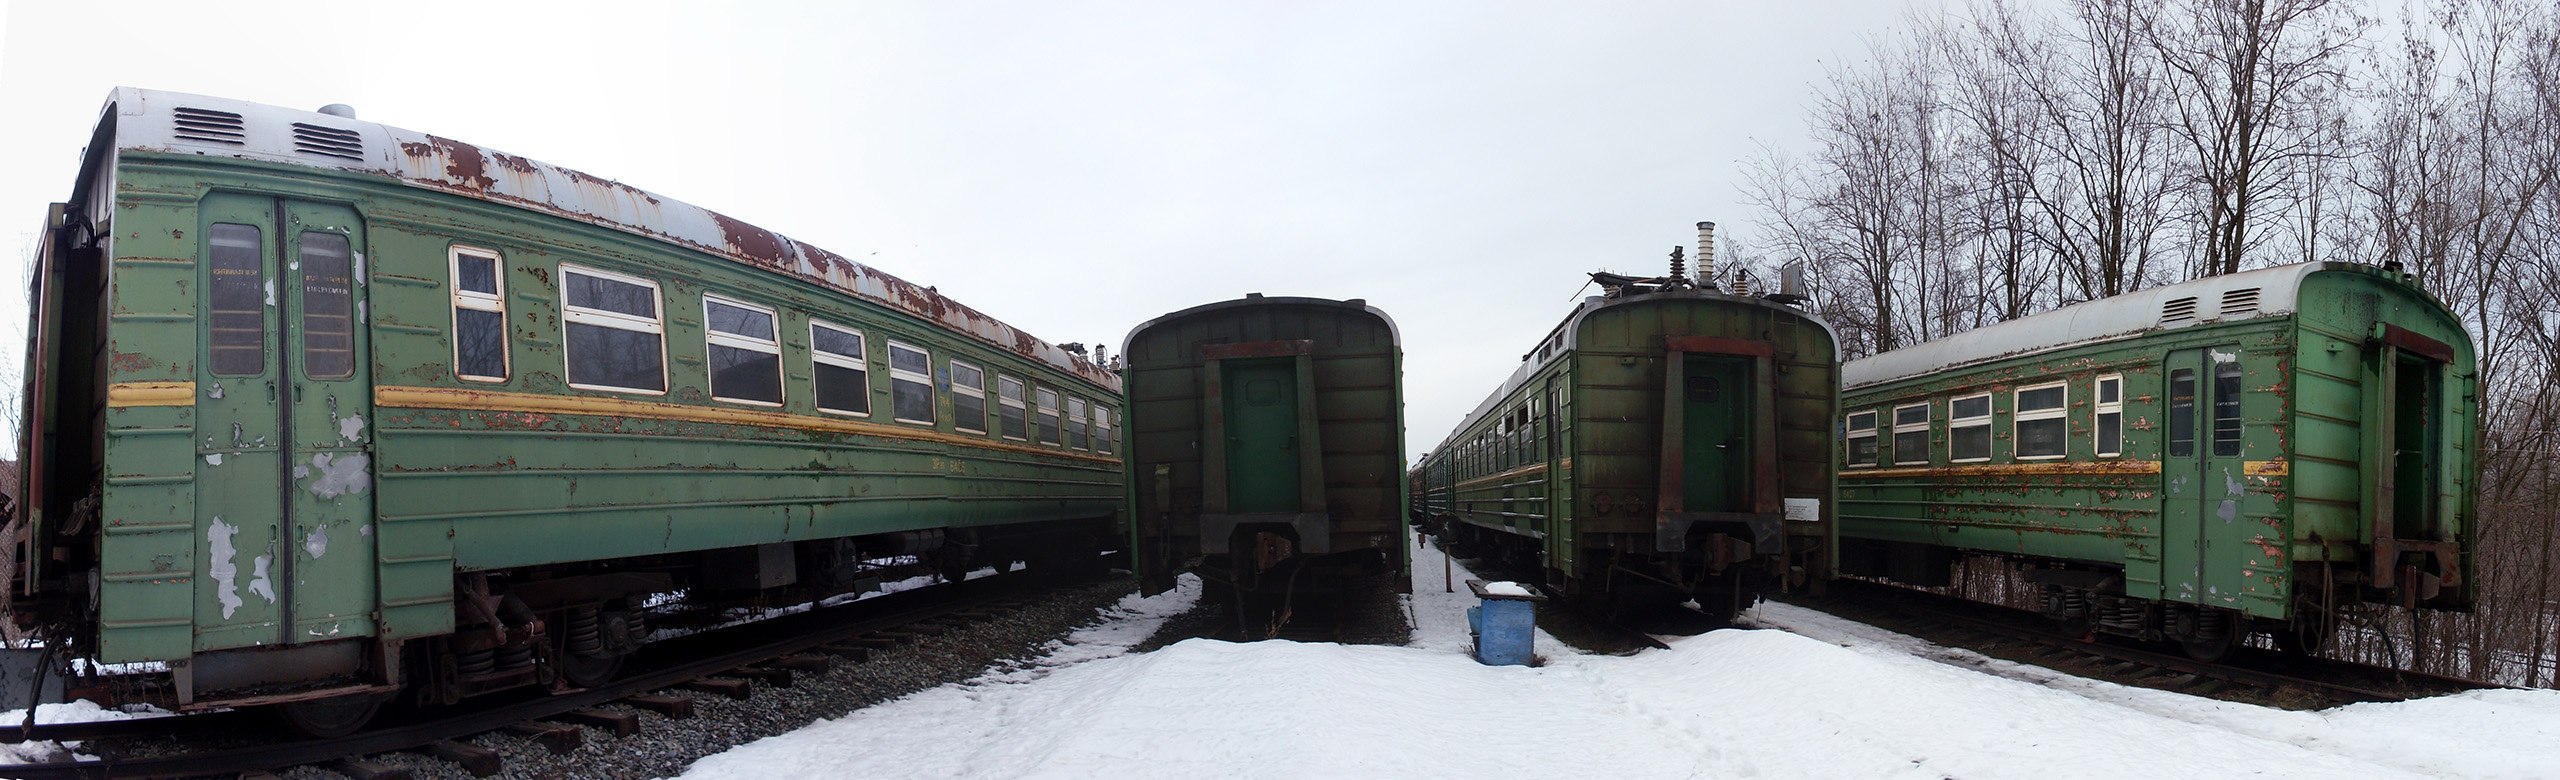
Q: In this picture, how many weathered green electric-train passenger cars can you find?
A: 4